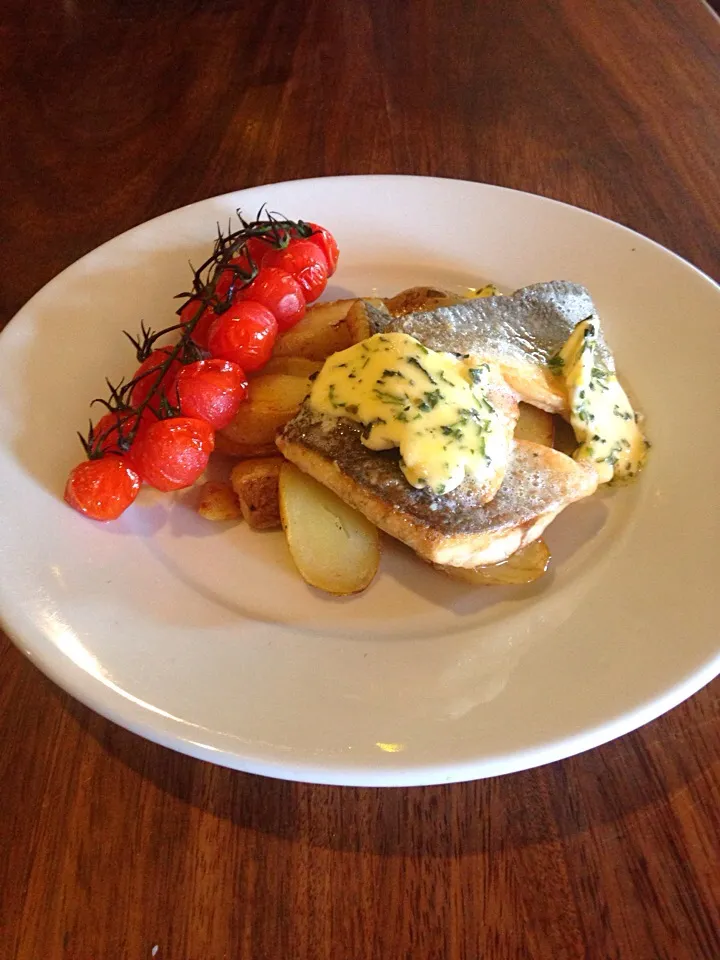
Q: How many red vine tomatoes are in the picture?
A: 12